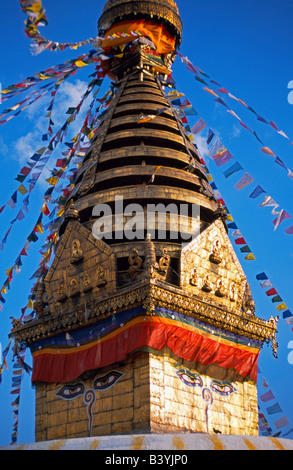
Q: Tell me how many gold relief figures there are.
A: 10